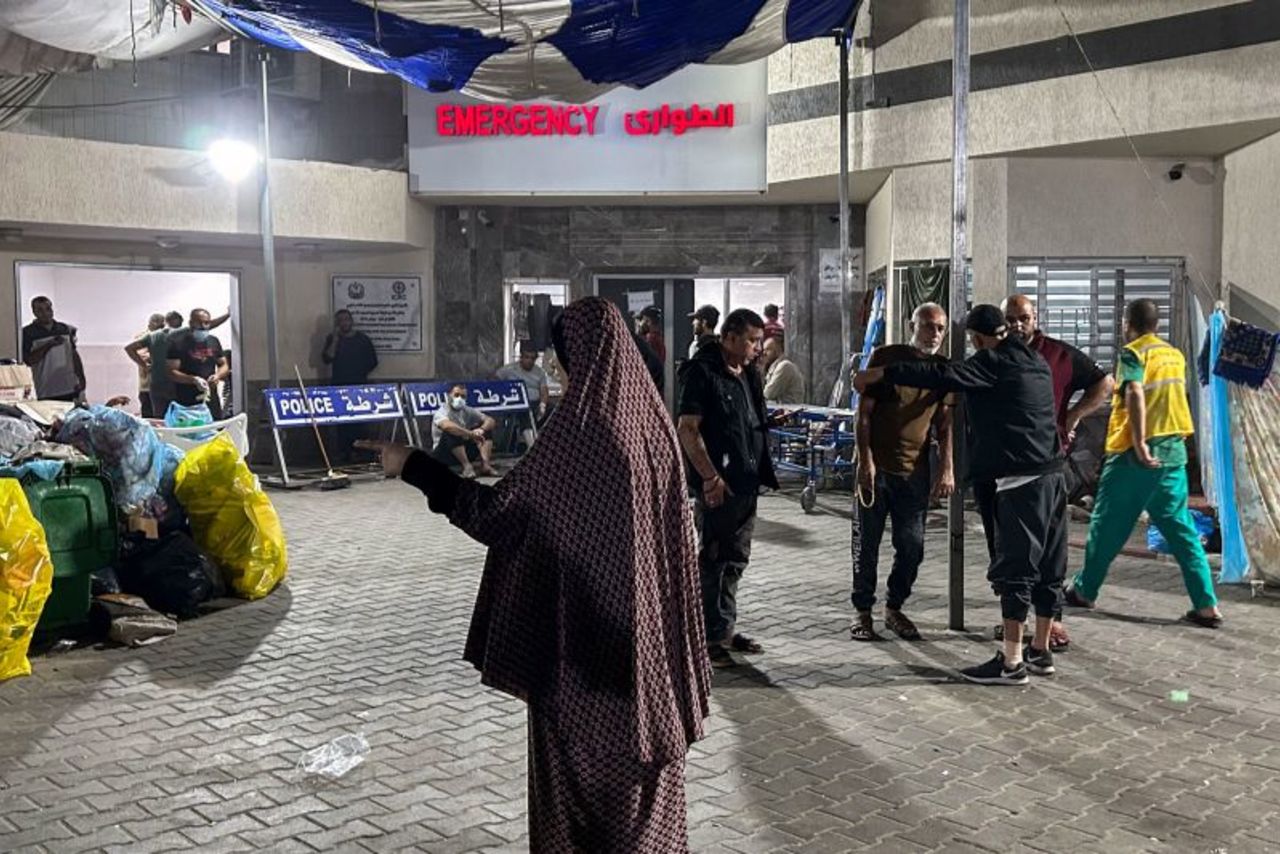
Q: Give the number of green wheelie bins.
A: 1